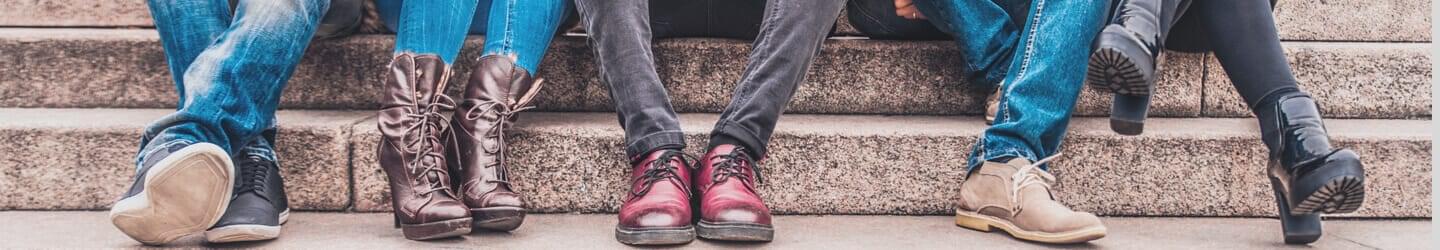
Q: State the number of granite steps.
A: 3